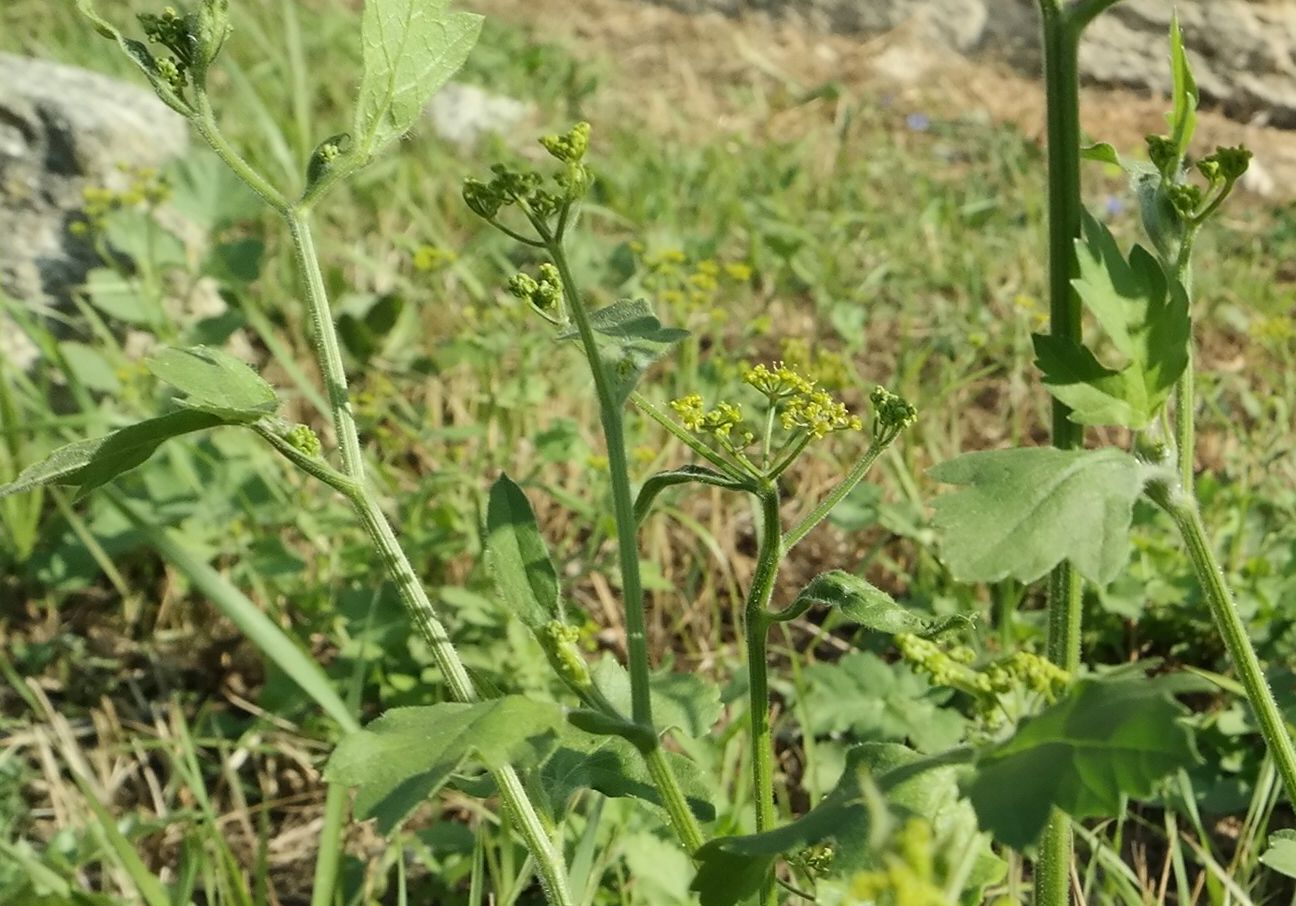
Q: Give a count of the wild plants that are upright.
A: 5